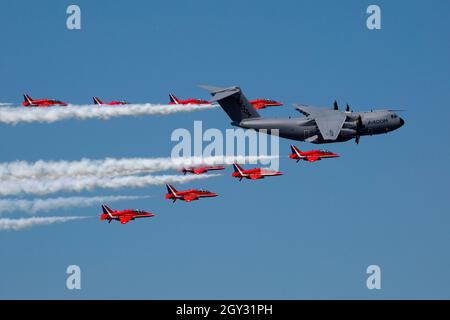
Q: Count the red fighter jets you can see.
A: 9